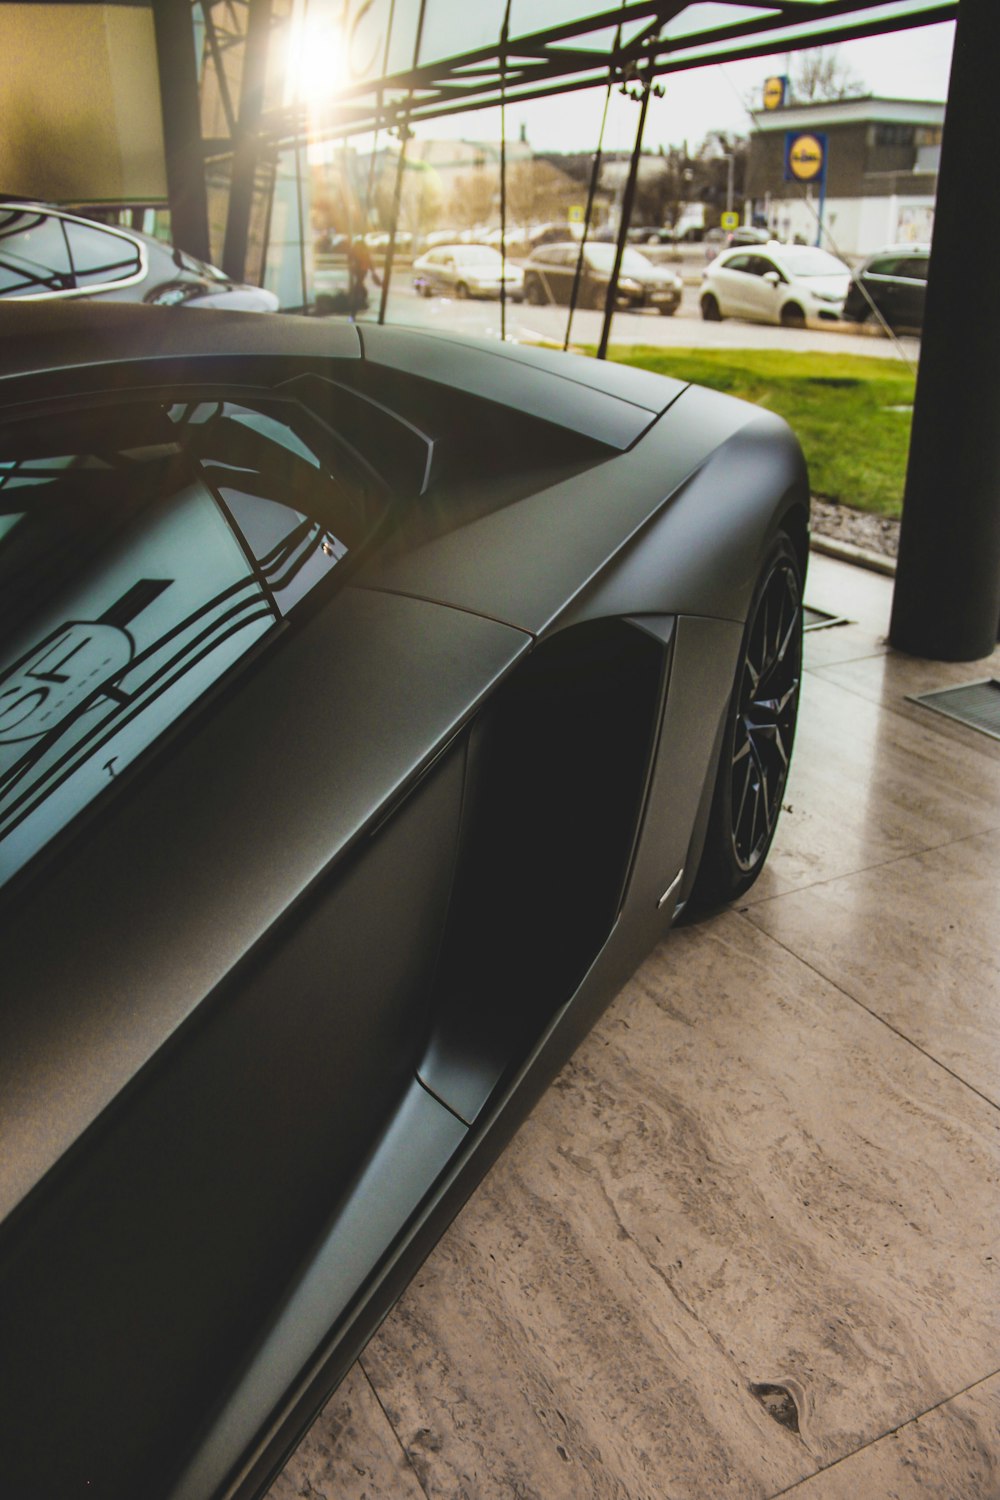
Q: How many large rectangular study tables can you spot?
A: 0